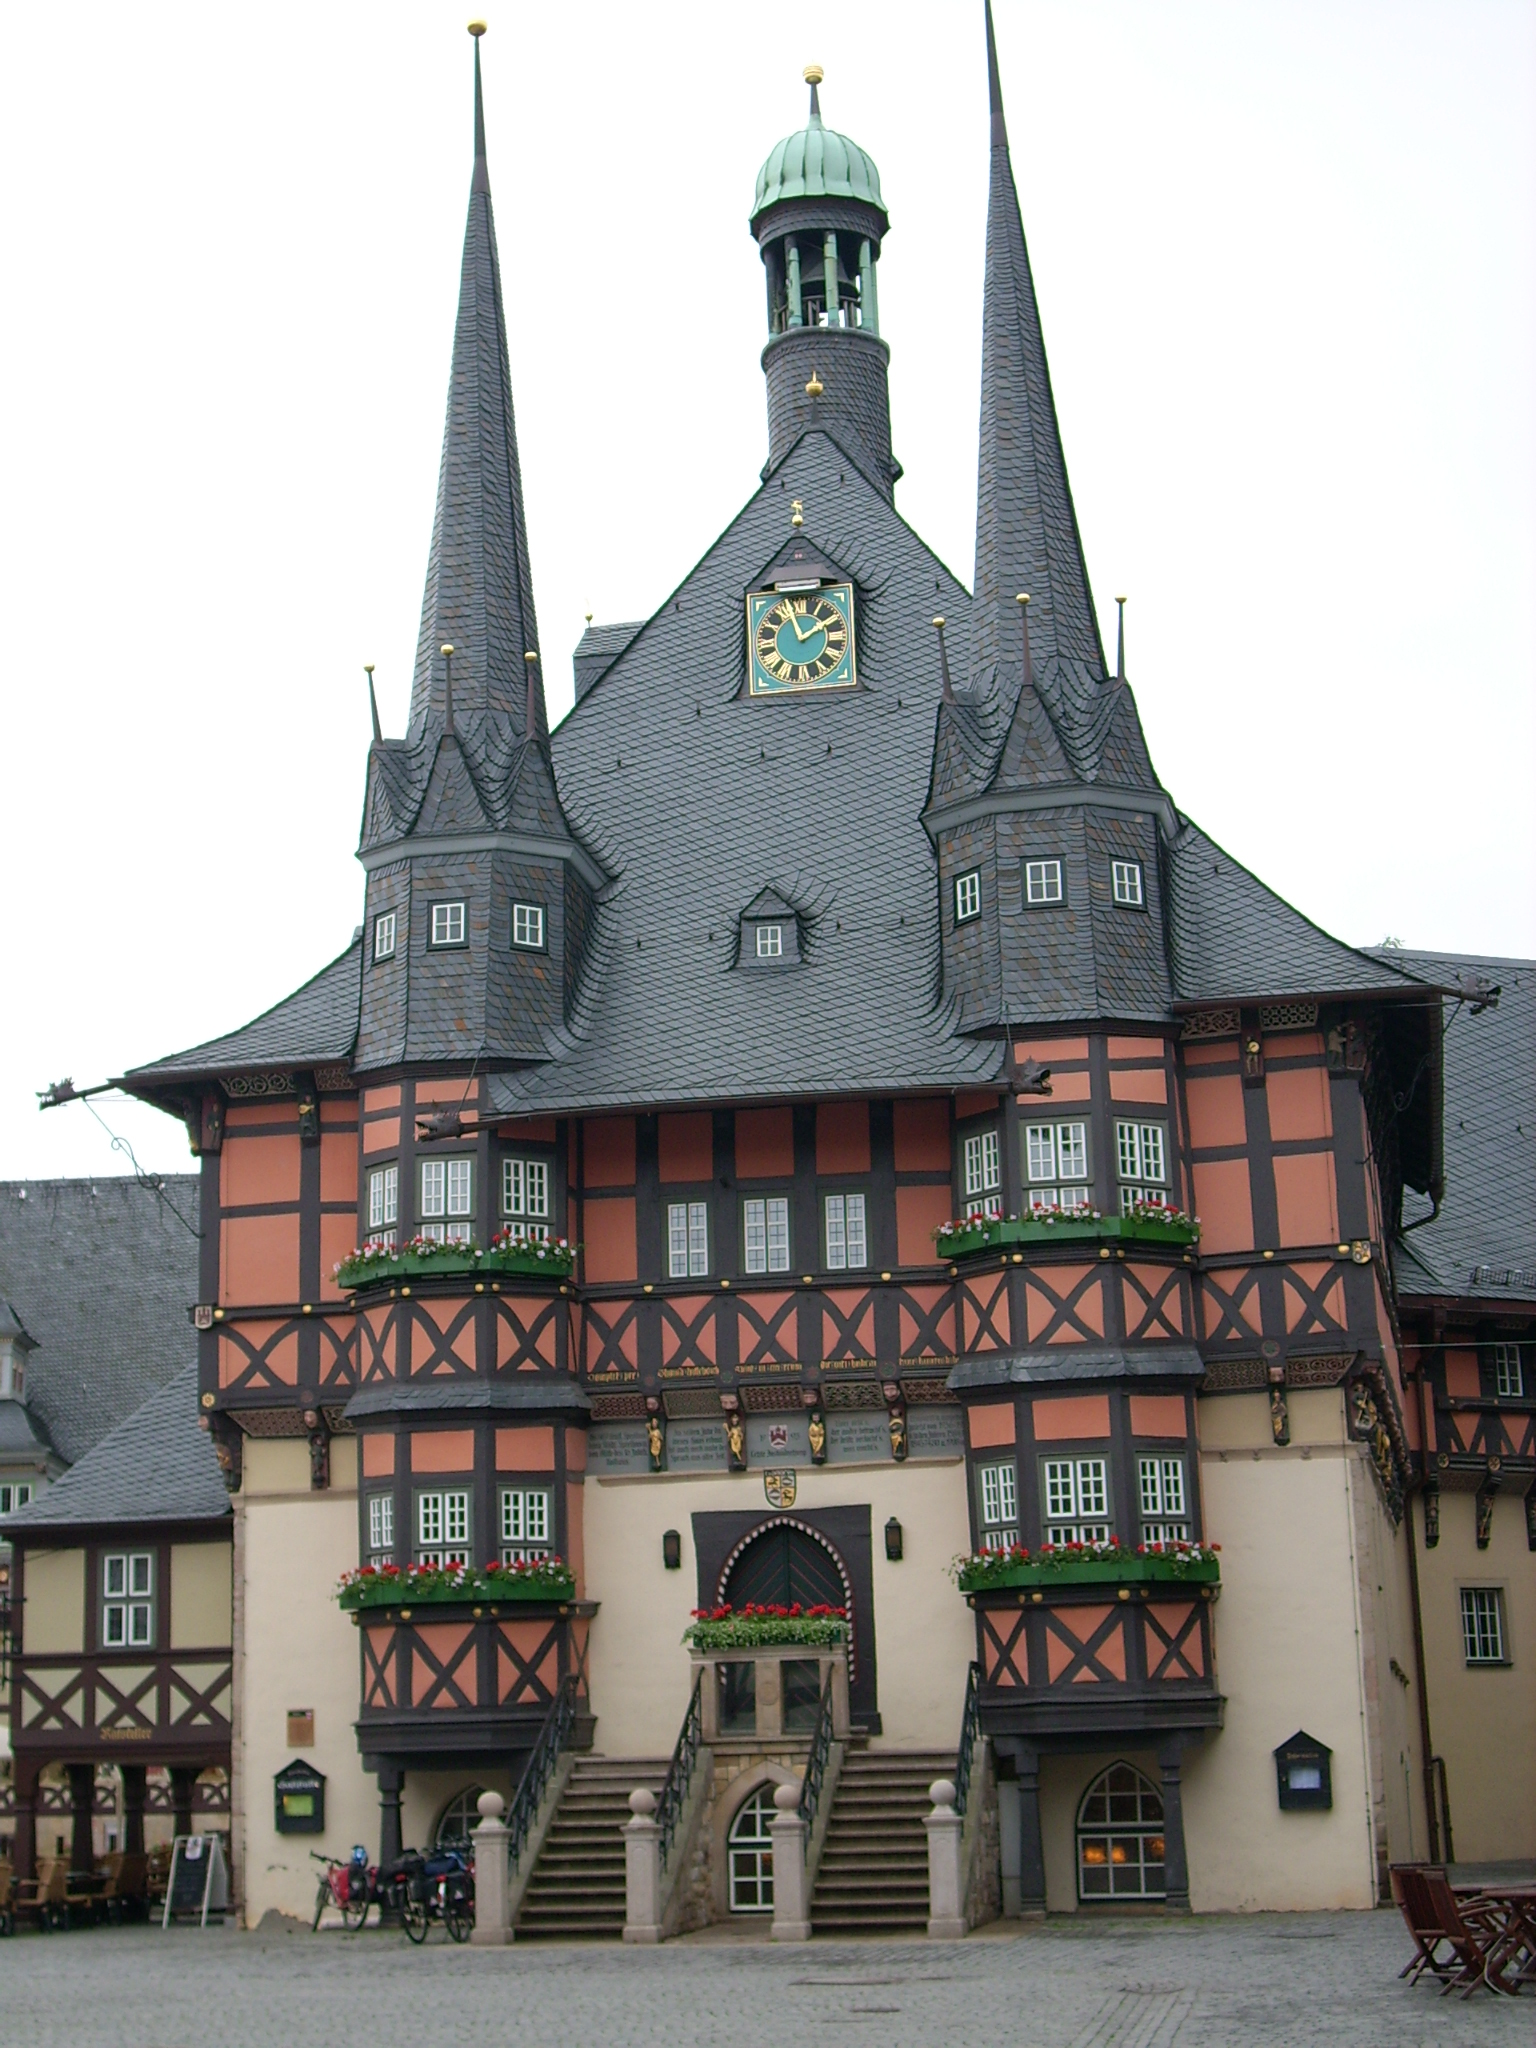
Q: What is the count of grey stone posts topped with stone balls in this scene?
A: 4